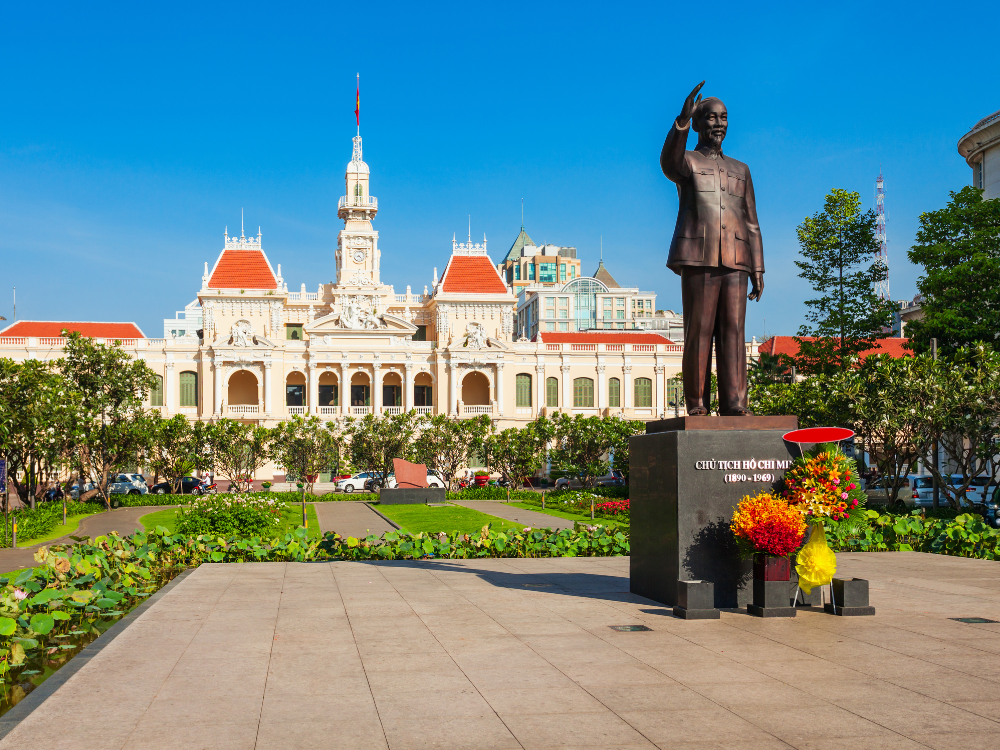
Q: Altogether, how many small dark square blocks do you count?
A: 3